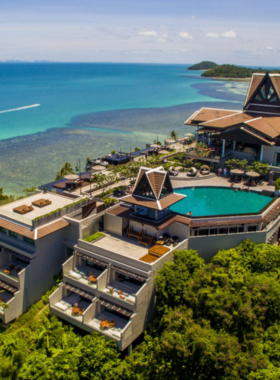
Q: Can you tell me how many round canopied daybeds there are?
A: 3